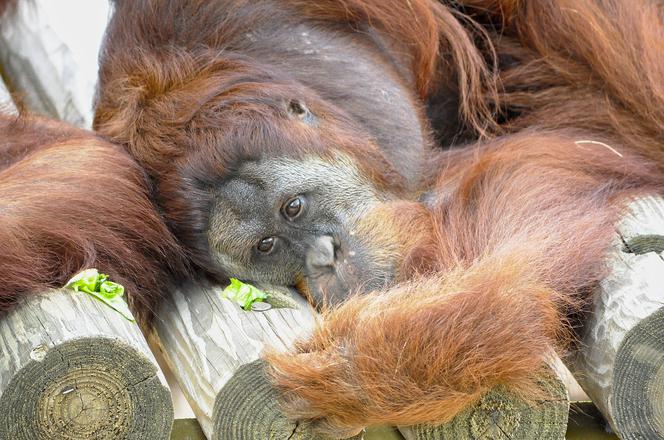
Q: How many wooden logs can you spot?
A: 4